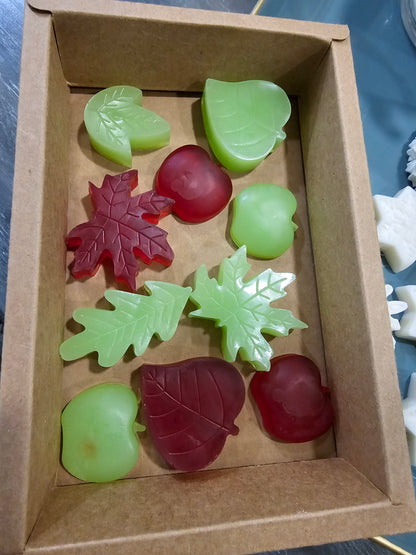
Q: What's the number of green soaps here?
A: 6